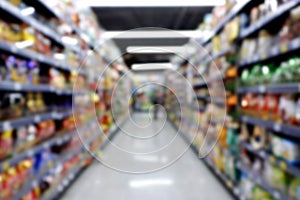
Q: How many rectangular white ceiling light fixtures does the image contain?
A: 4